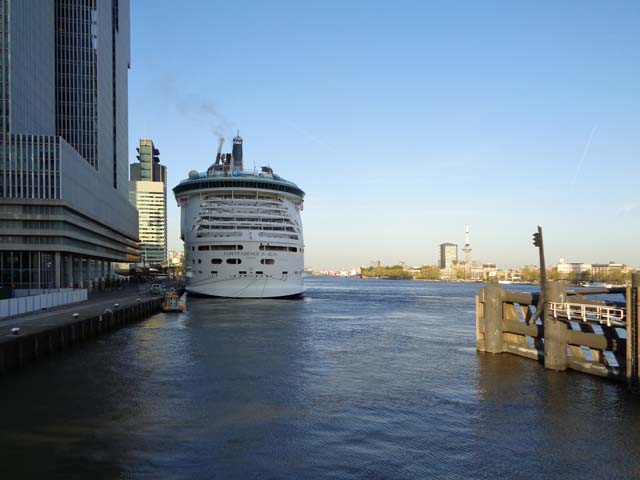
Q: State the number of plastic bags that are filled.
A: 0